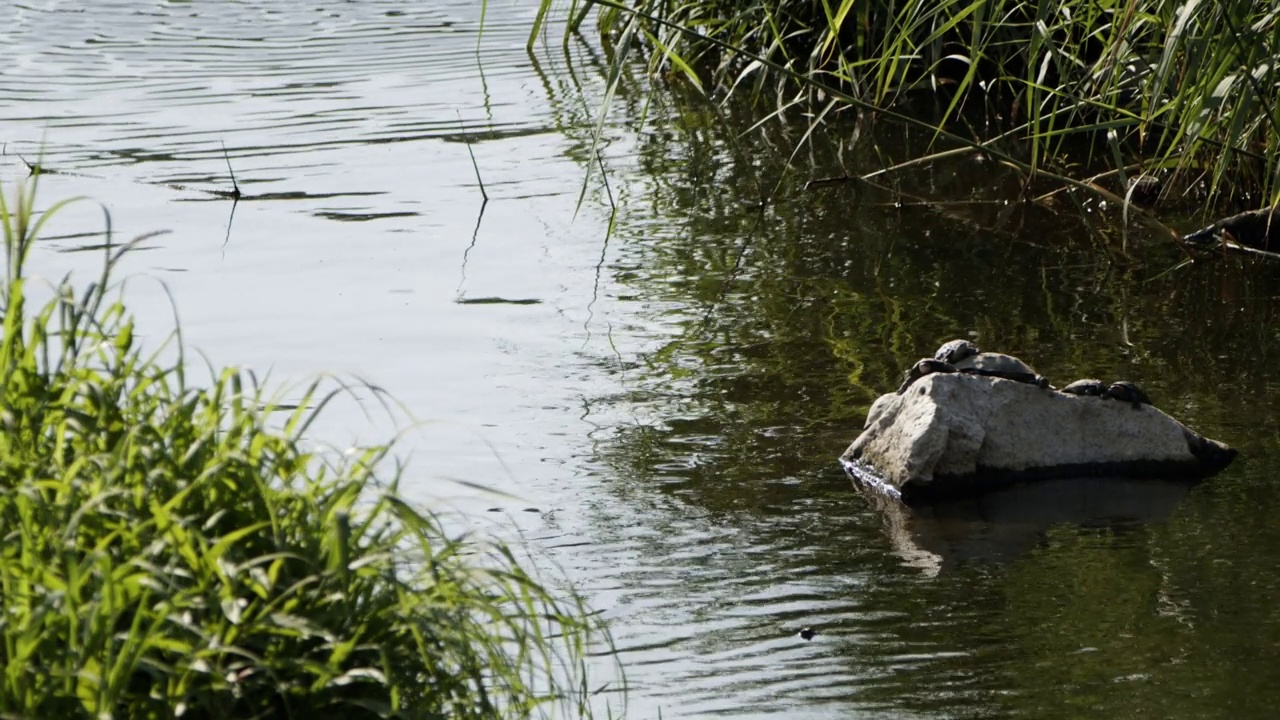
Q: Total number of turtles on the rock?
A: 5